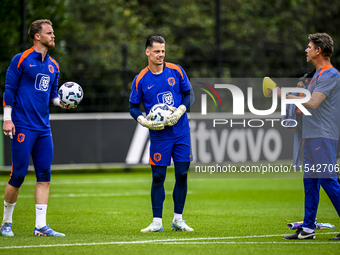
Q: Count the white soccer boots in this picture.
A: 2